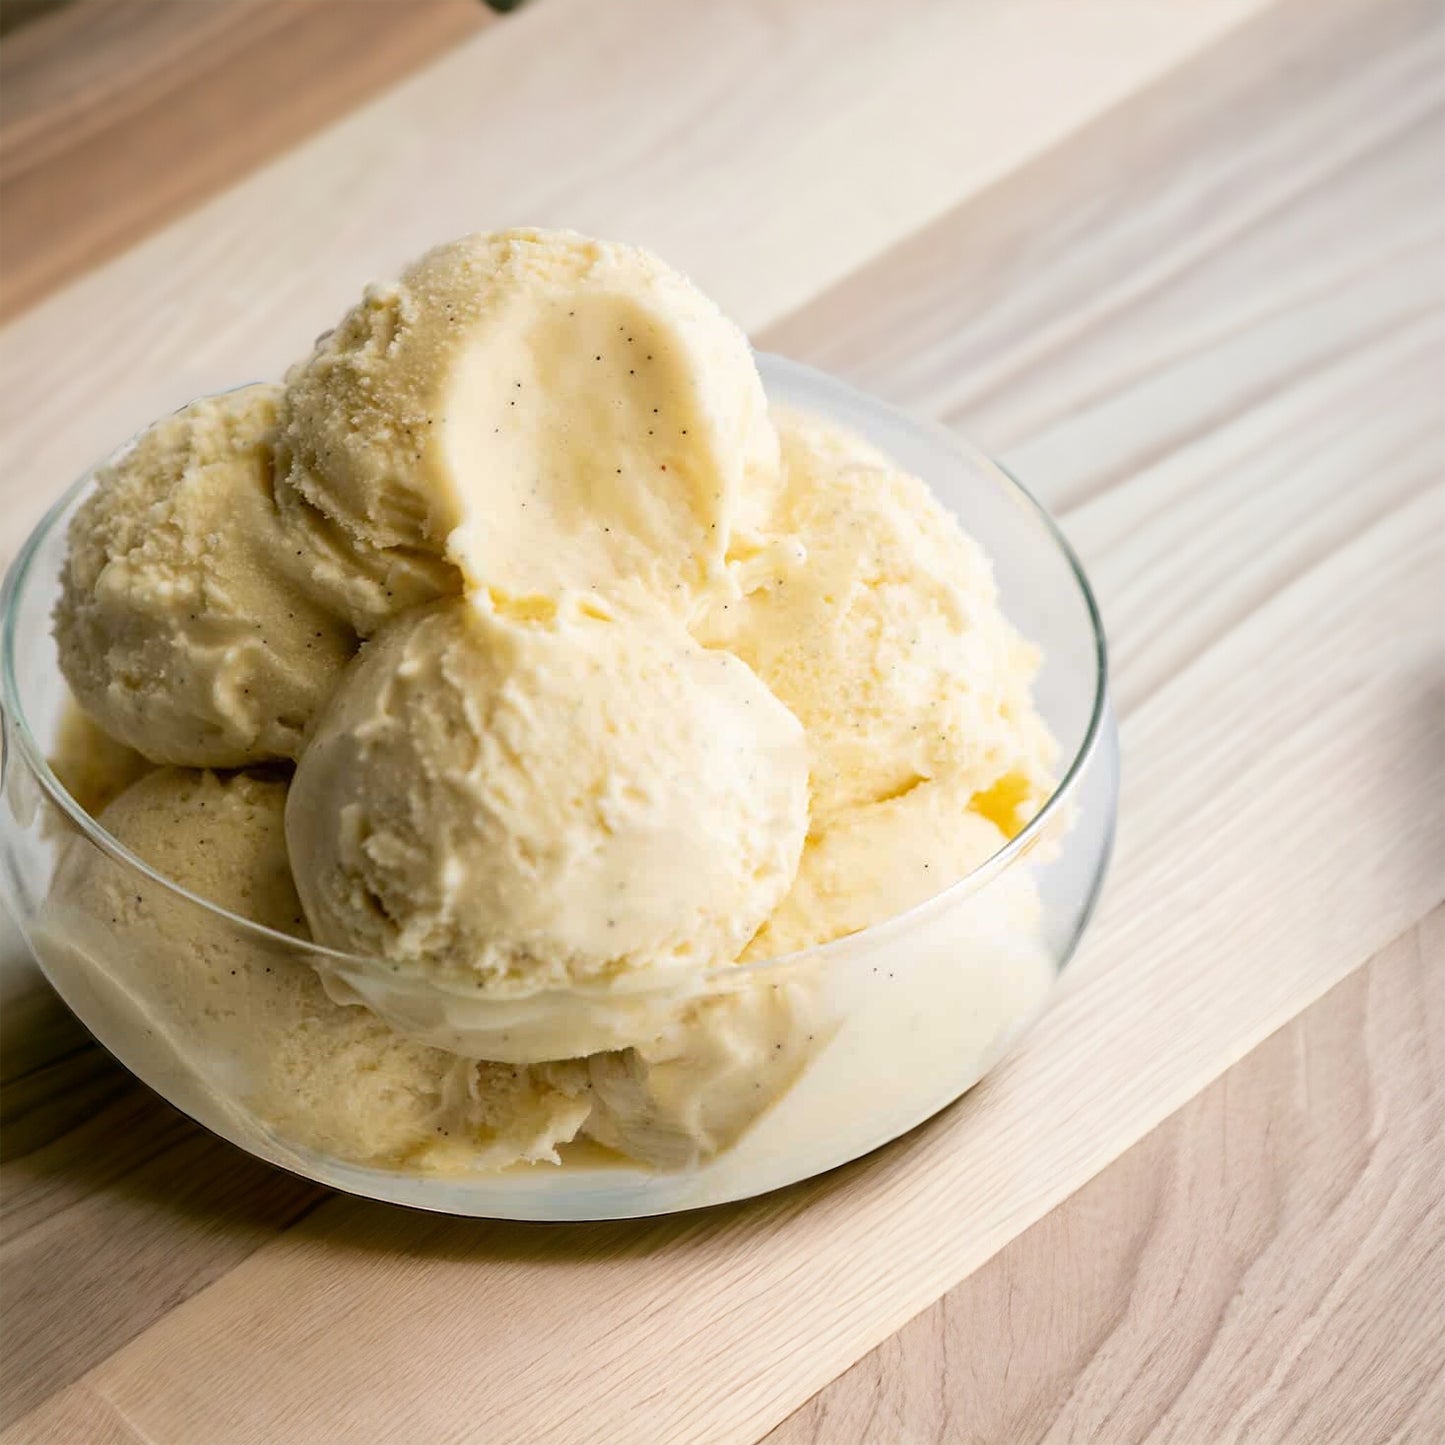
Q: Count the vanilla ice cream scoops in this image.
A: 6